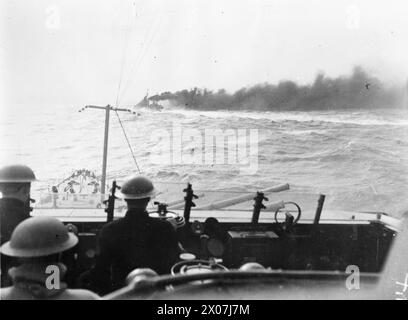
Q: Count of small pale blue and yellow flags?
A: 0